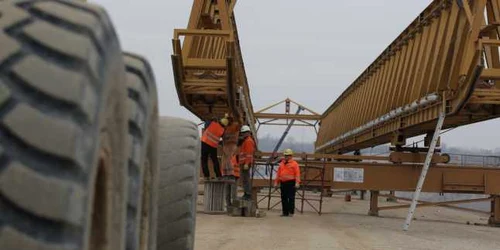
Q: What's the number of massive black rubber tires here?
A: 3